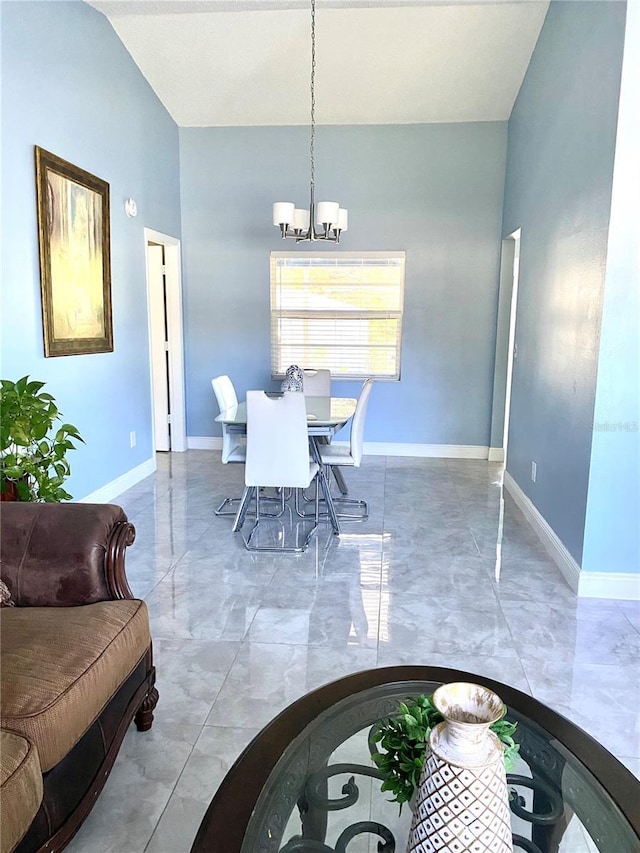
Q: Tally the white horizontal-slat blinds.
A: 1